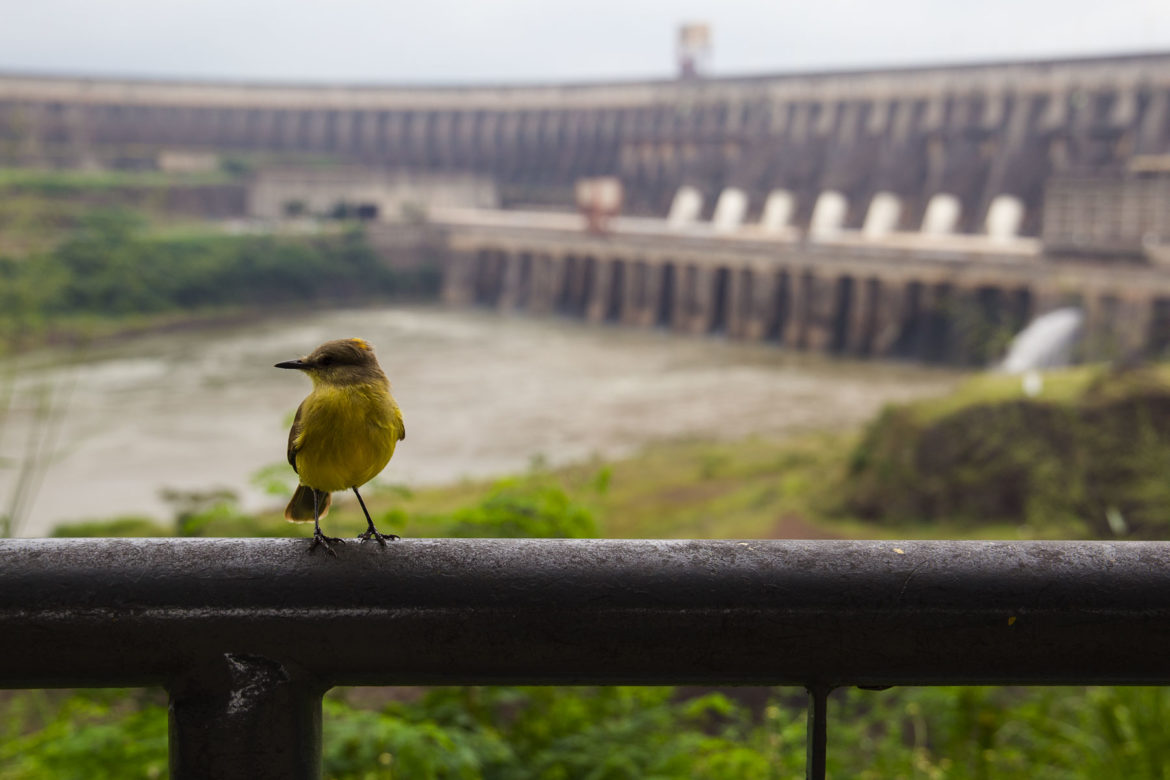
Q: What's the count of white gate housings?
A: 7